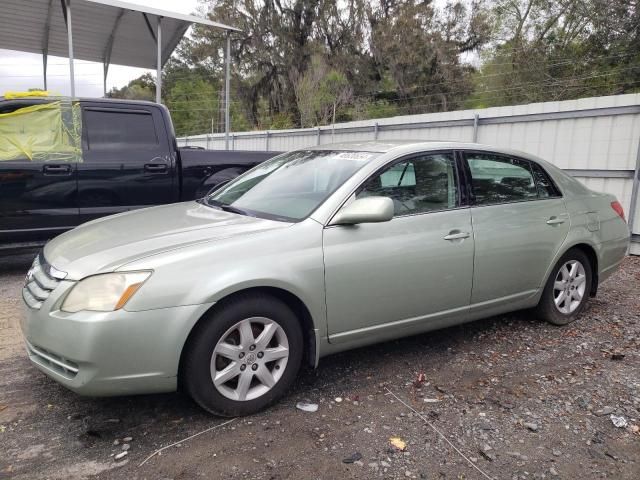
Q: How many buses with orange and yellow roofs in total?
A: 0